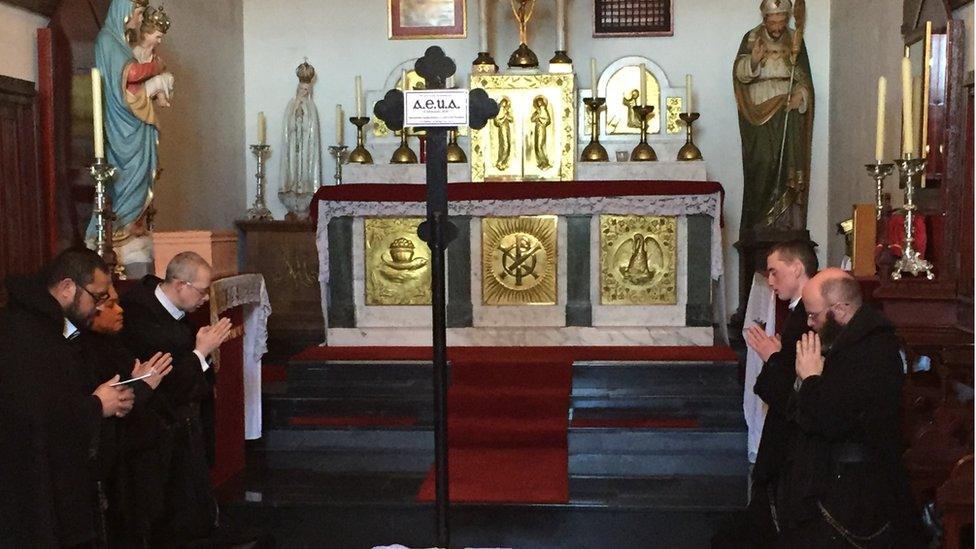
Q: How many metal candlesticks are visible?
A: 13